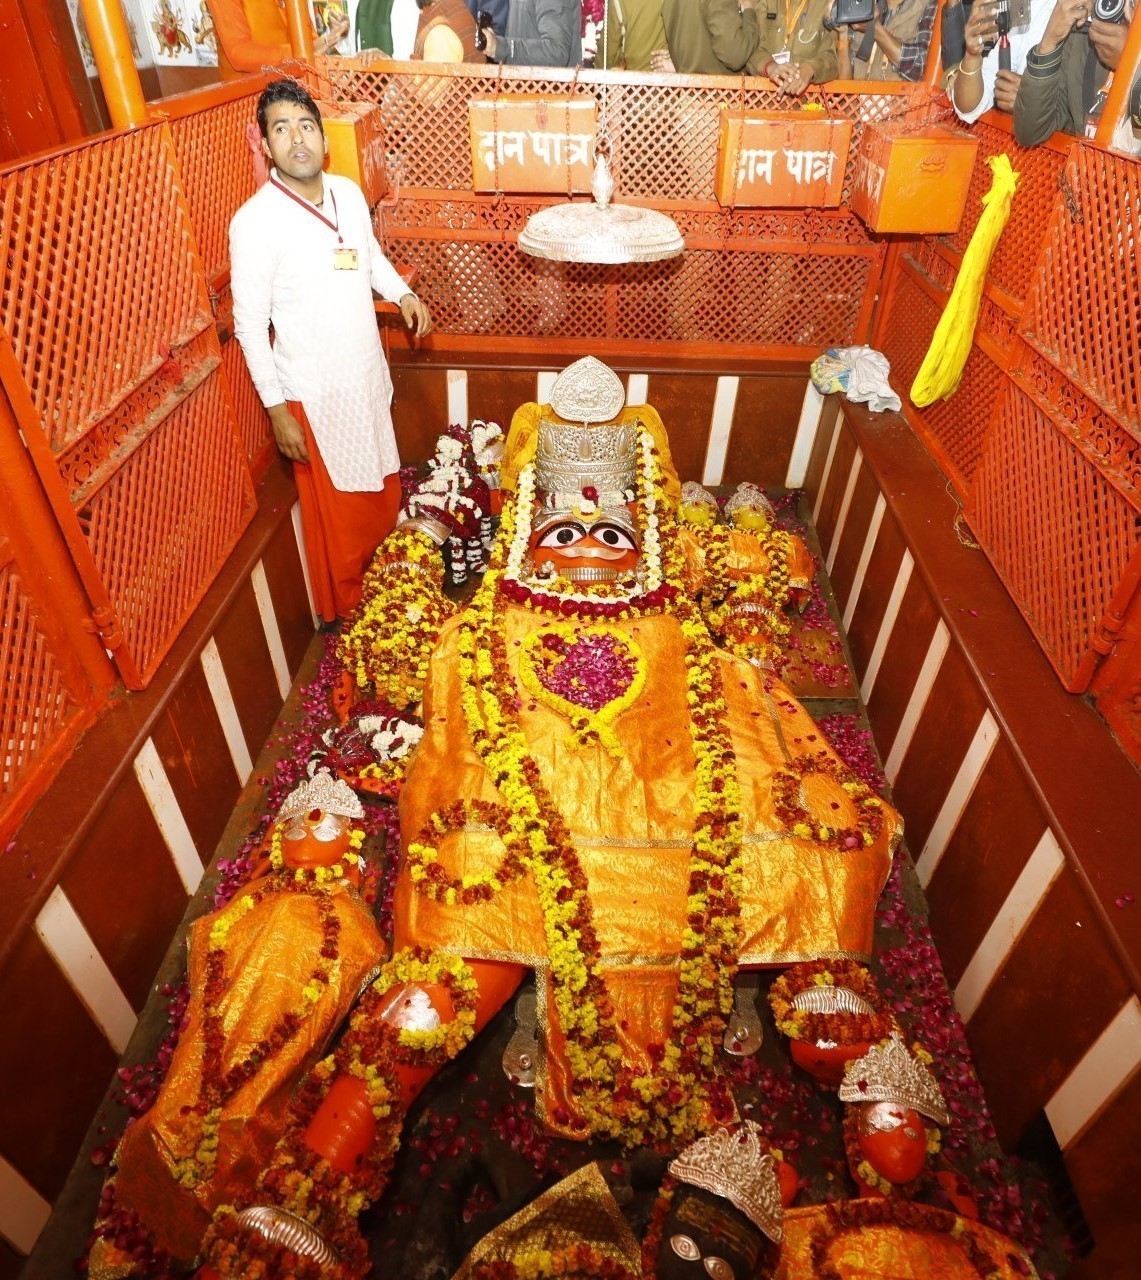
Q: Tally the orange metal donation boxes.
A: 4